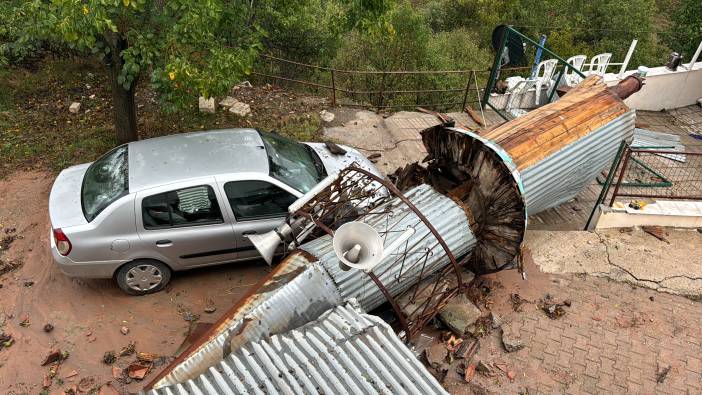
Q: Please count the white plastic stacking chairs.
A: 3